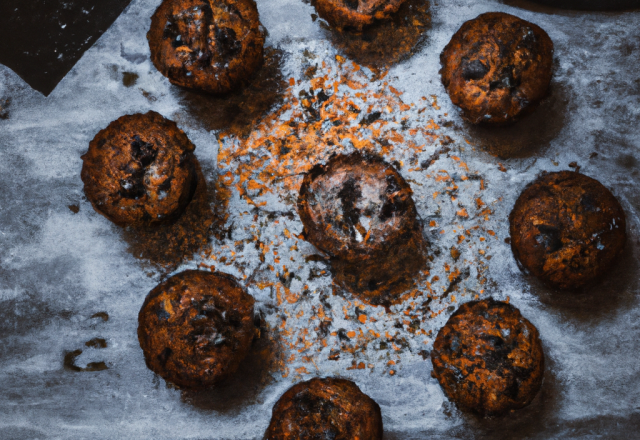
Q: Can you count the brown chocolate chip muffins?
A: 9